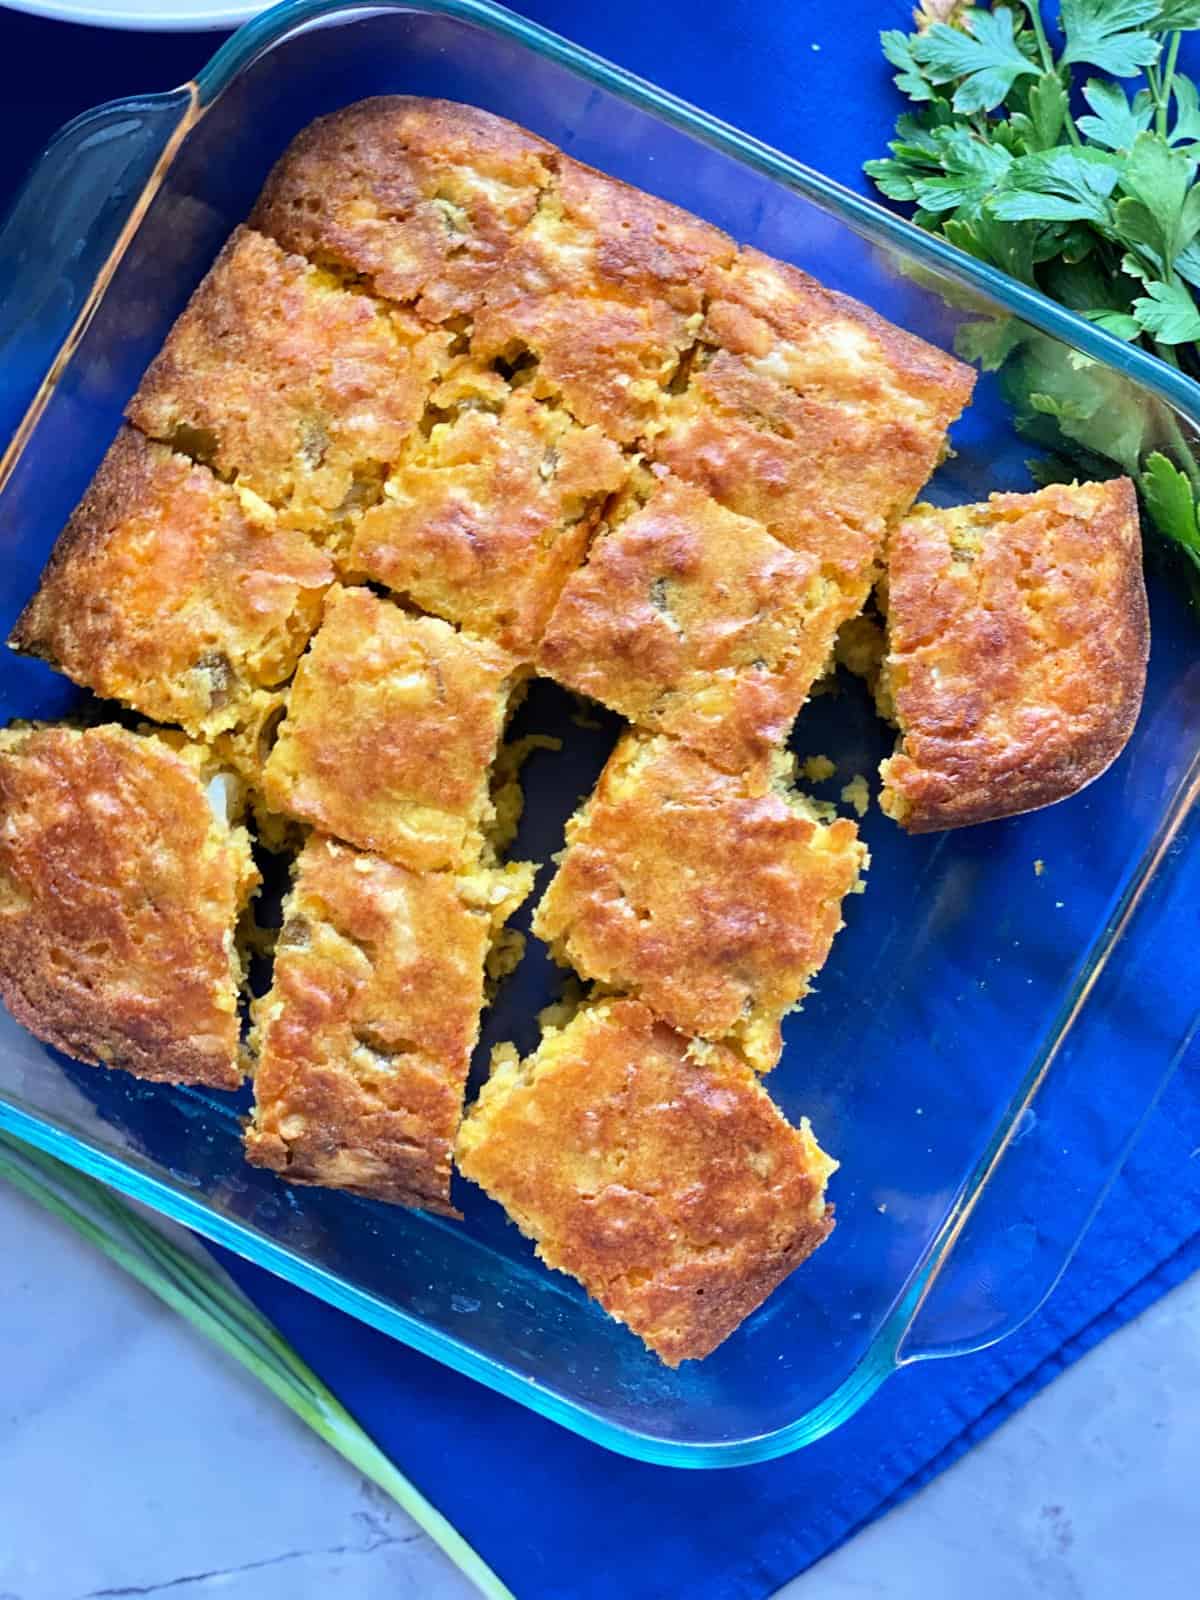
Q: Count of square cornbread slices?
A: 13